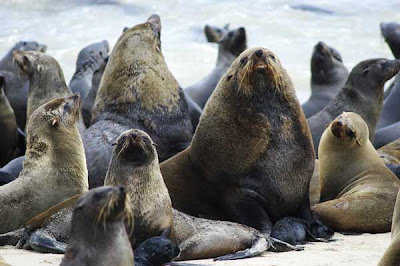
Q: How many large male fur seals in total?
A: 2